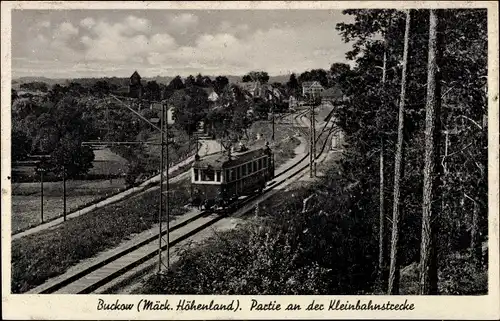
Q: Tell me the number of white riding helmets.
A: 0